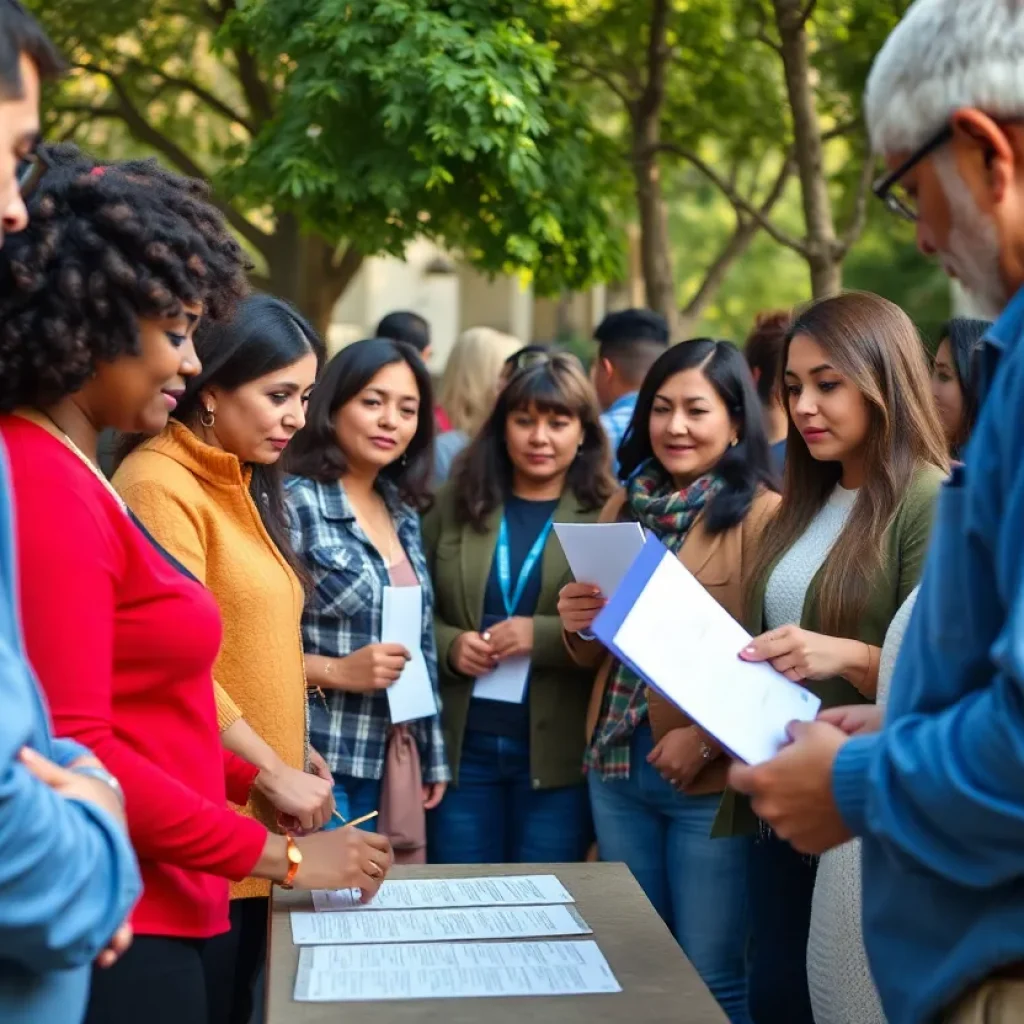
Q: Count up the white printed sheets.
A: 3